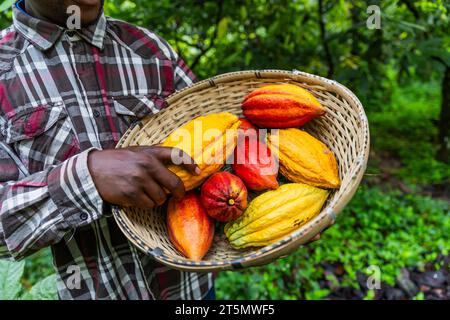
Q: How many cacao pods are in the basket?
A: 7